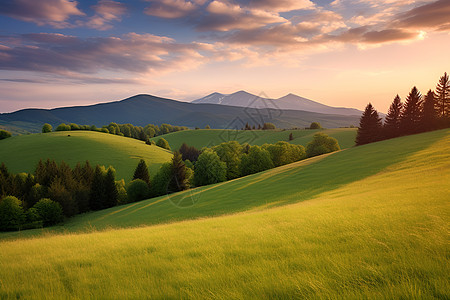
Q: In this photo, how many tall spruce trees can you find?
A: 5